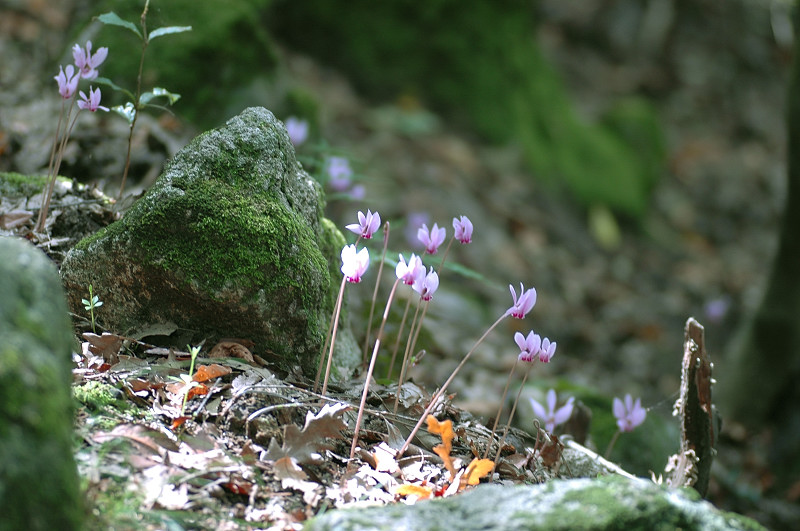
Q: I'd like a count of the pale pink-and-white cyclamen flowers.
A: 14